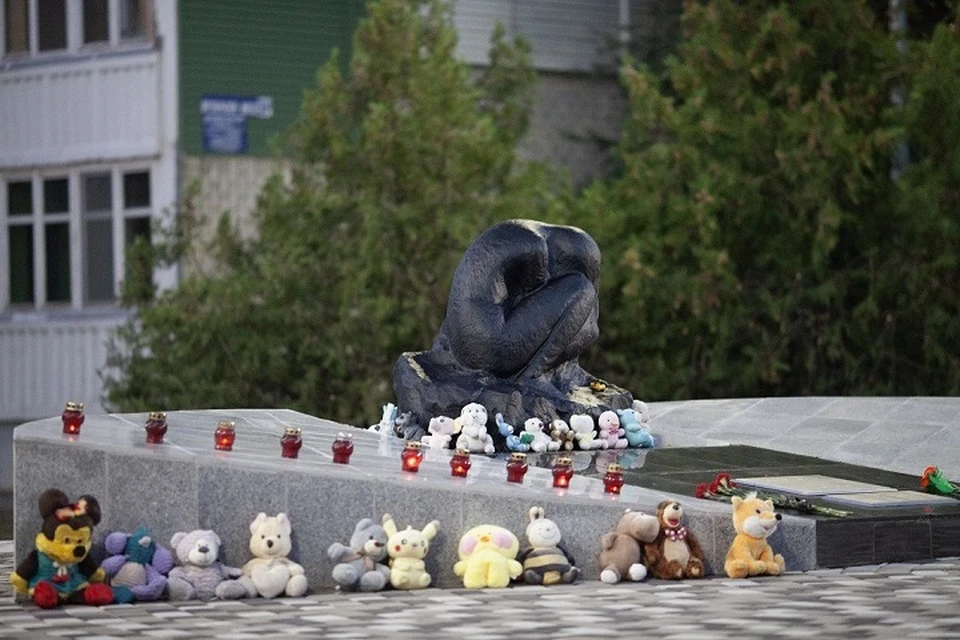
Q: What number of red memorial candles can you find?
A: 10